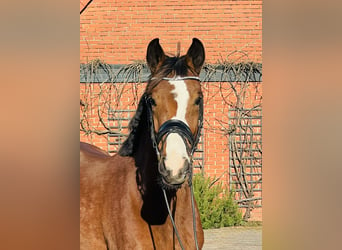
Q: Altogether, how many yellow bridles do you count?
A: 0